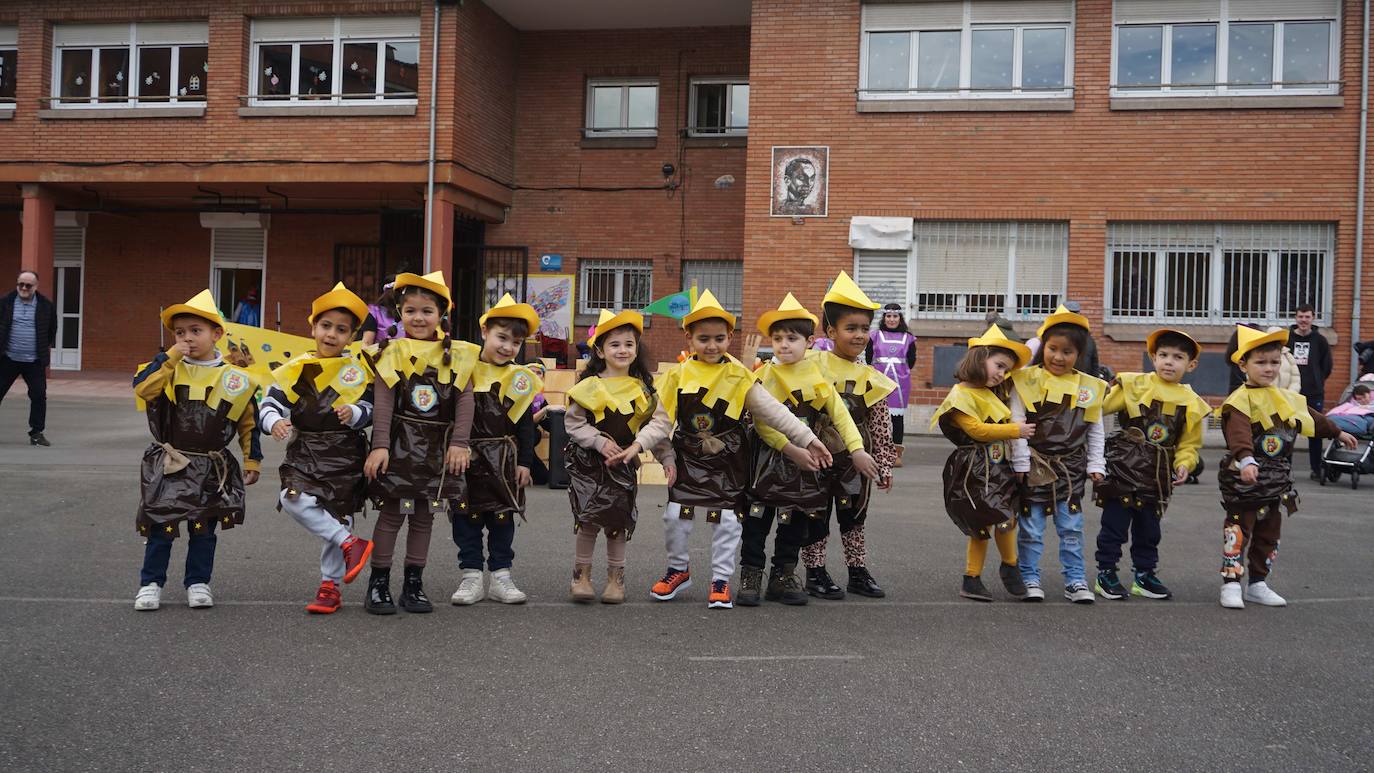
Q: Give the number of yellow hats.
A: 12